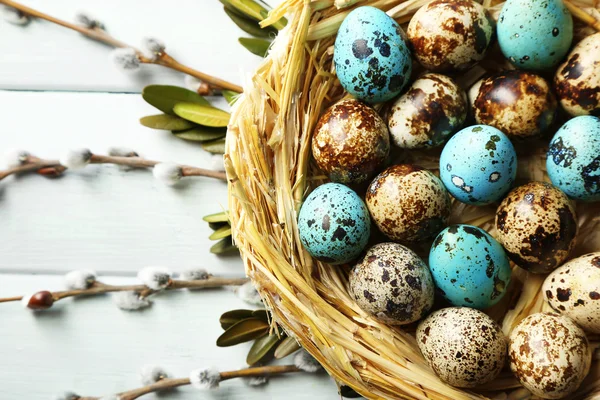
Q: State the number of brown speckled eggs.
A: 11